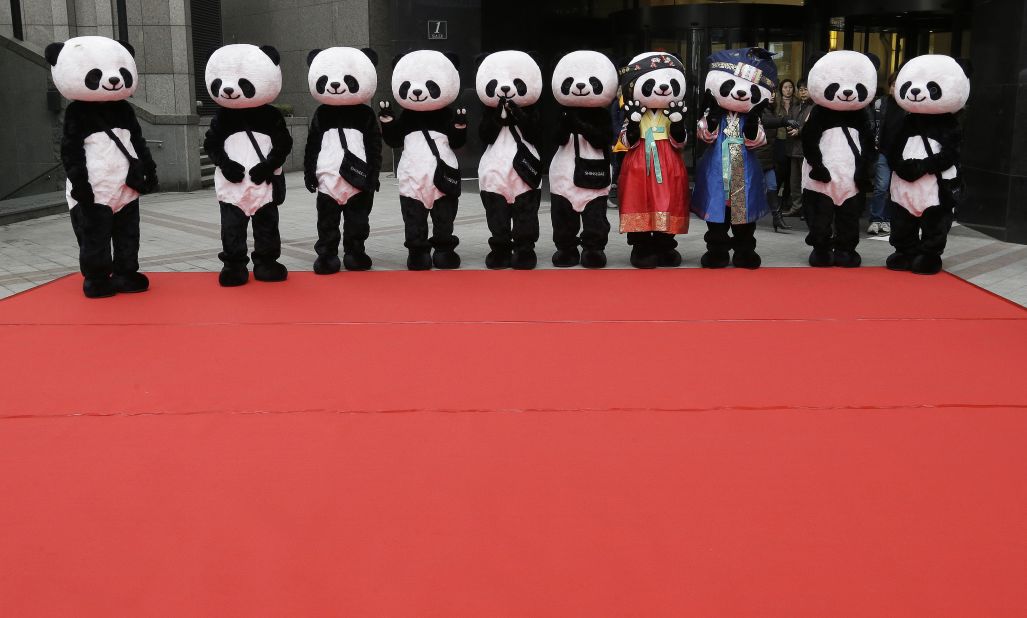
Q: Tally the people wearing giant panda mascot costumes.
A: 10